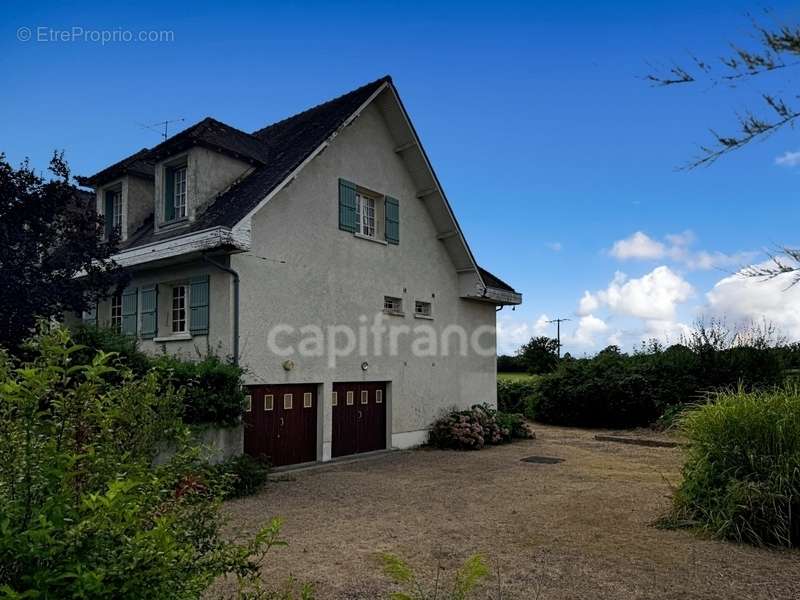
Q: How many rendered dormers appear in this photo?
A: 2